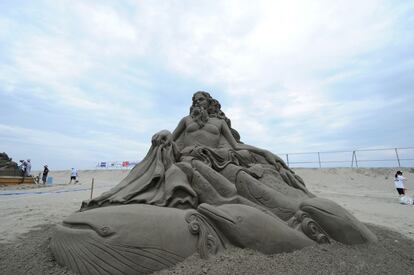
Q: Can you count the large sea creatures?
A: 3